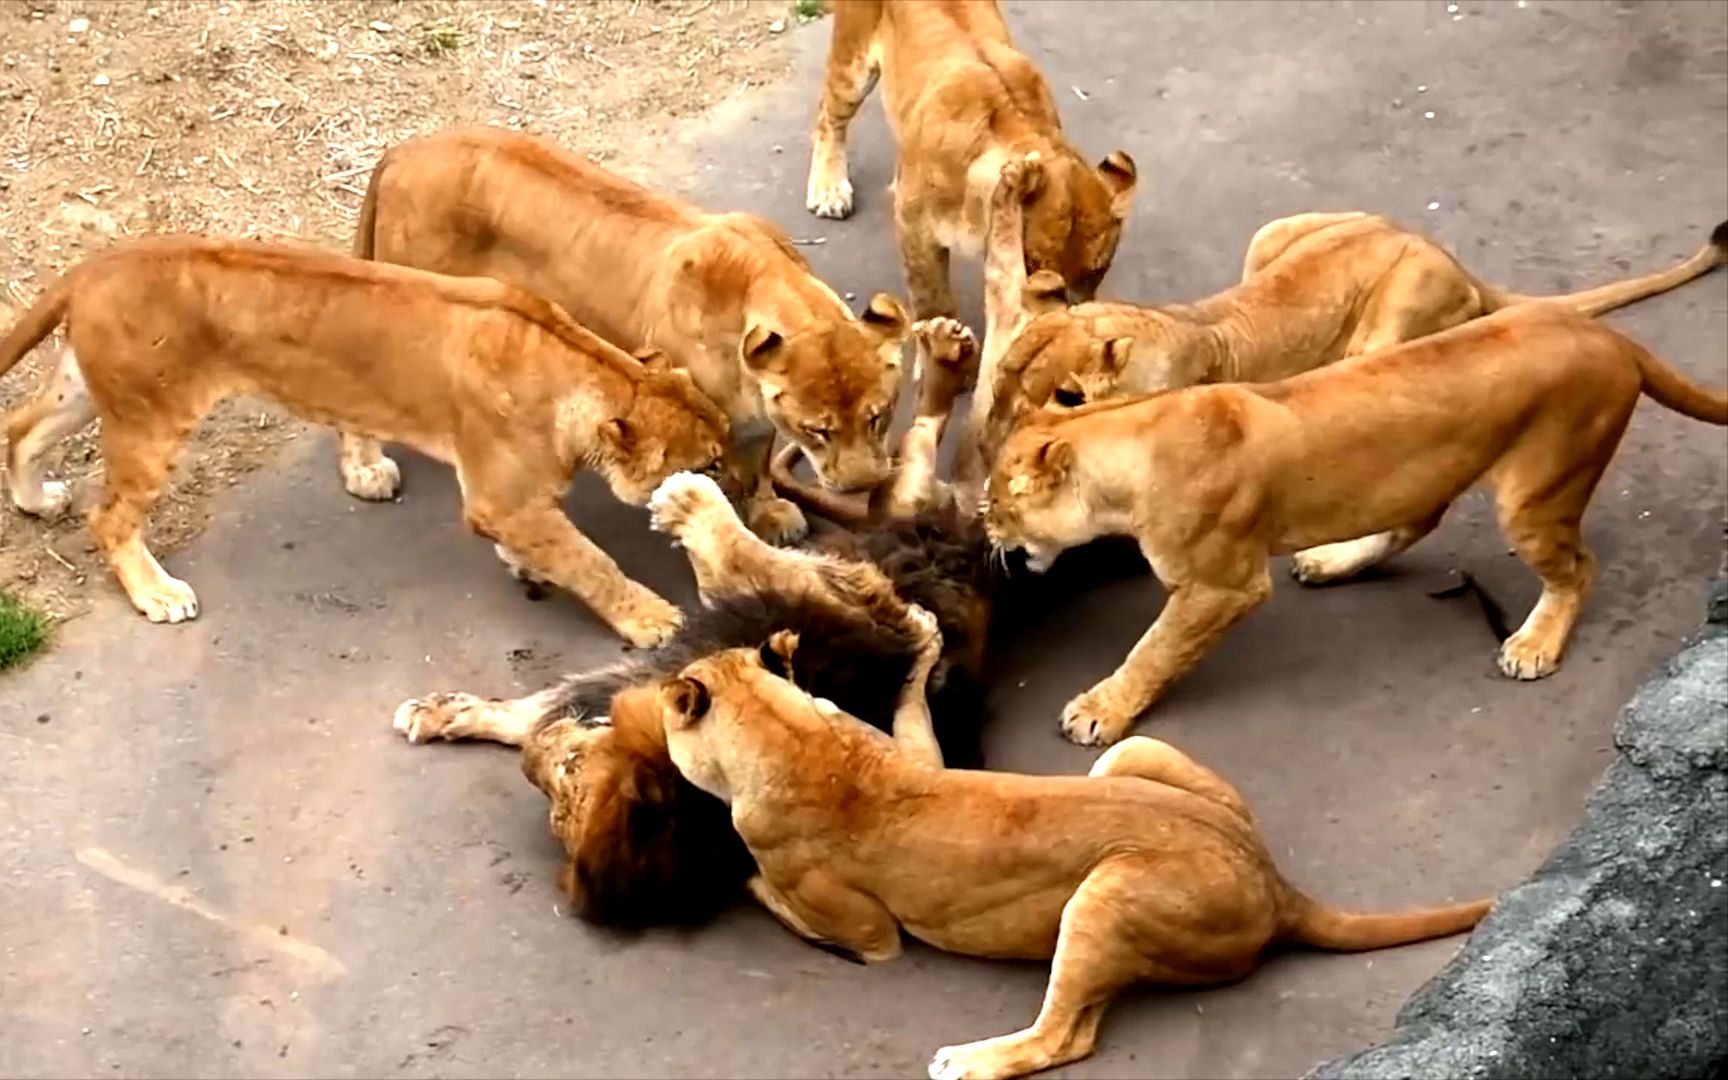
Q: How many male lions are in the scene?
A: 1